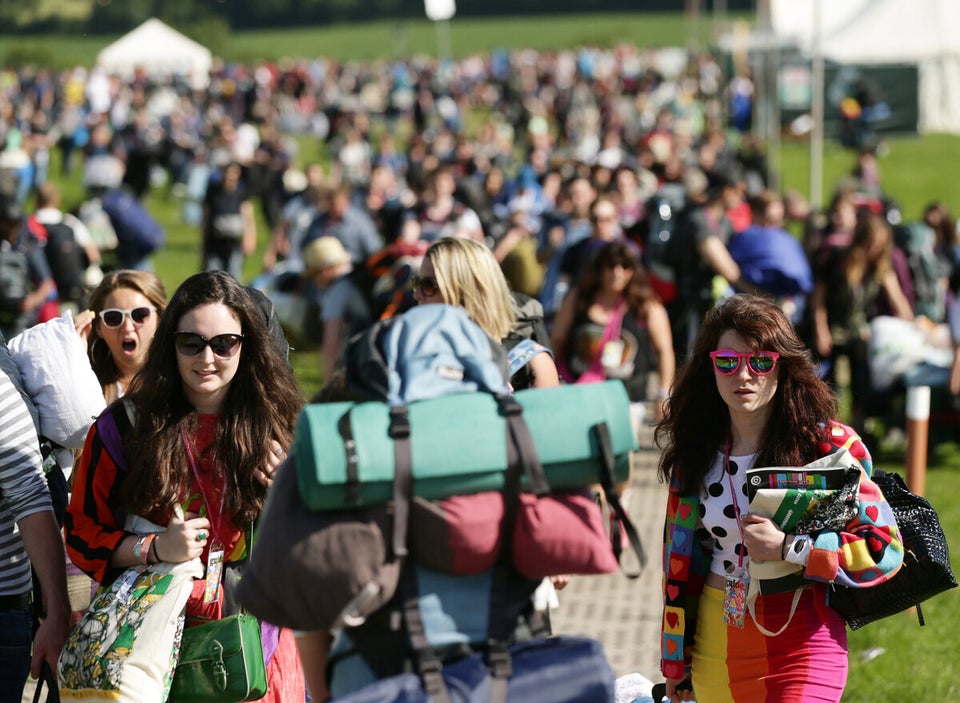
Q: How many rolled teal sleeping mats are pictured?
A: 1